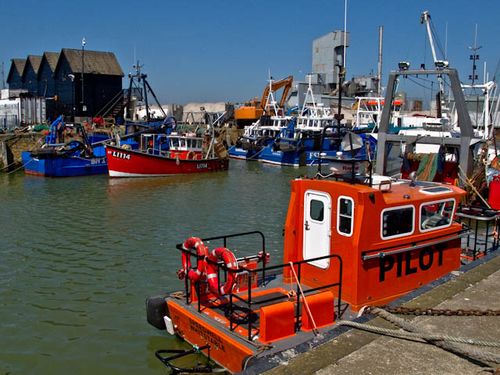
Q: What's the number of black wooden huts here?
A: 4